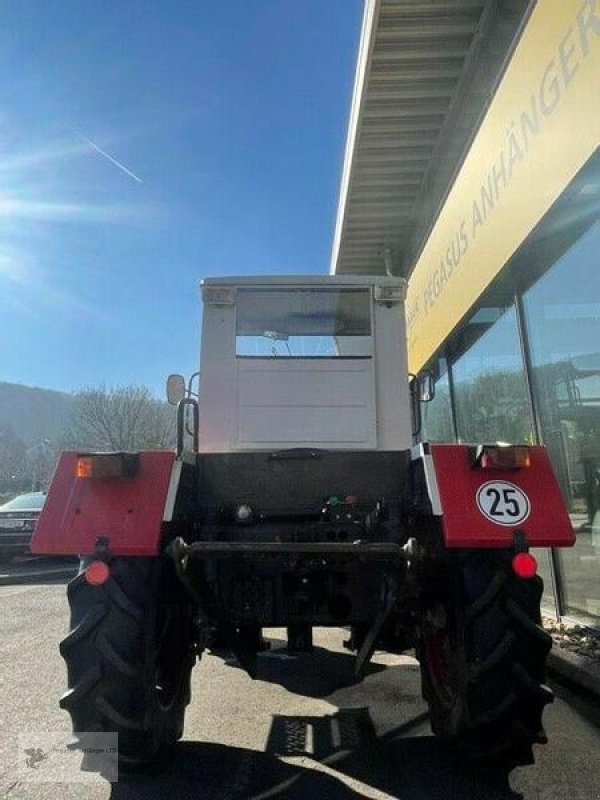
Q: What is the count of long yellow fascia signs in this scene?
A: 1